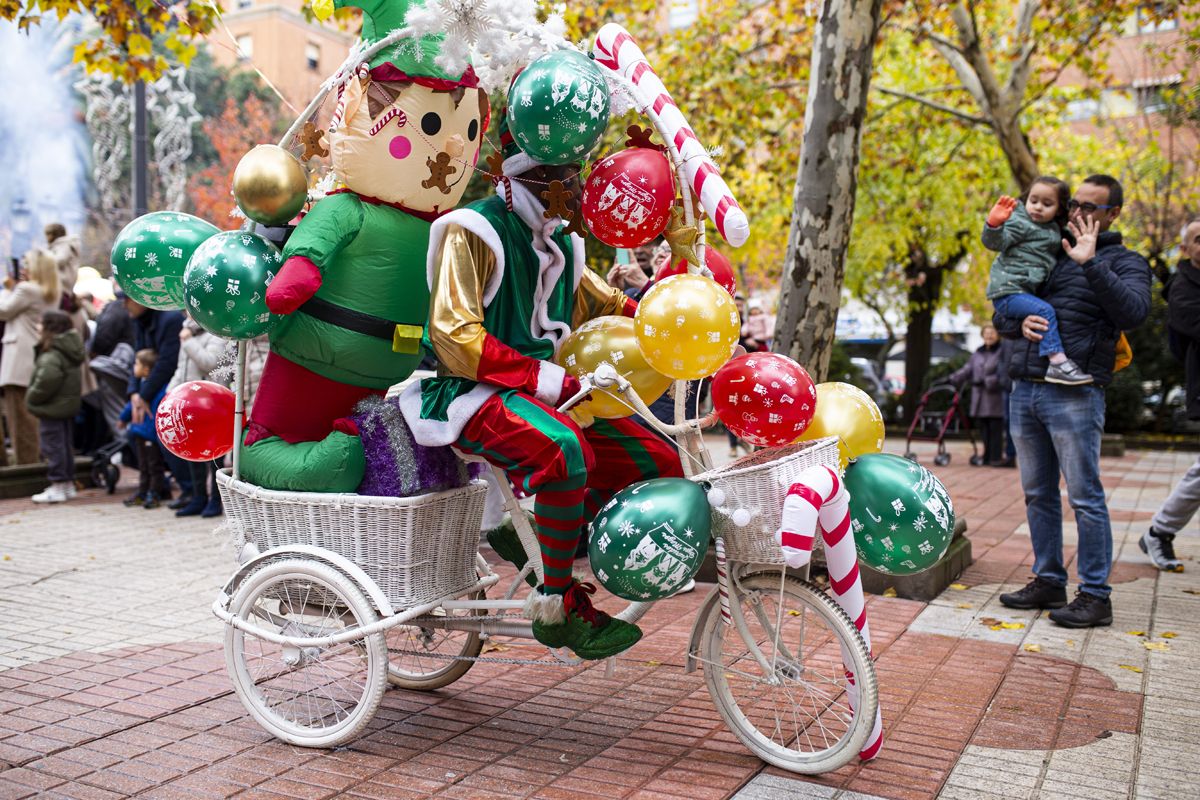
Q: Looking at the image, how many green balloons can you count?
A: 5